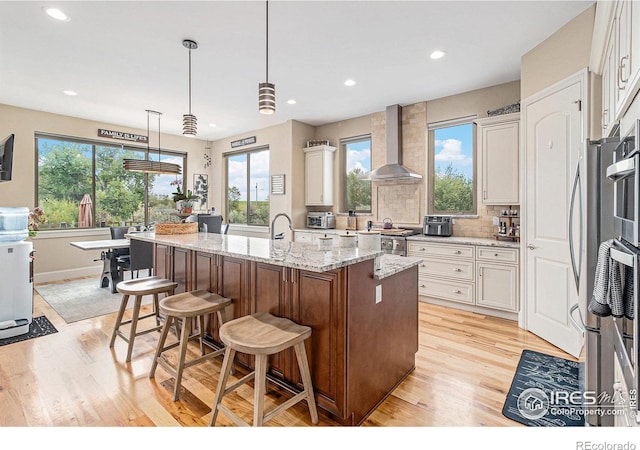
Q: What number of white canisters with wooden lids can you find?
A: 3